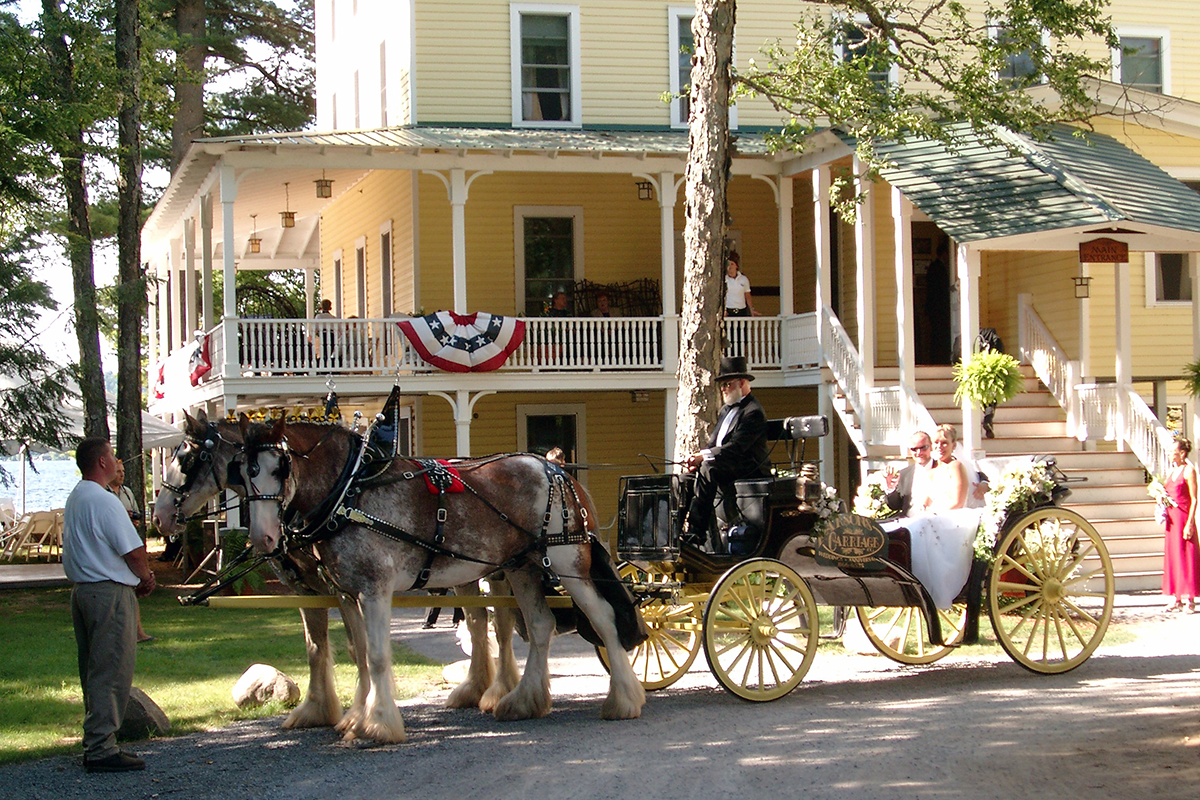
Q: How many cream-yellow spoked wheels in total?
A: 4